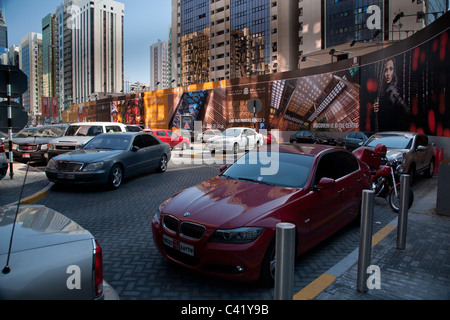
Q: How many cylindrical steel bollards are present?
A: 3